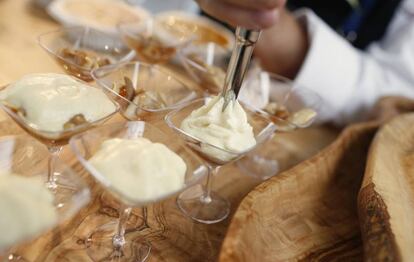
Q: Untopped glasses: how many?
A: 5